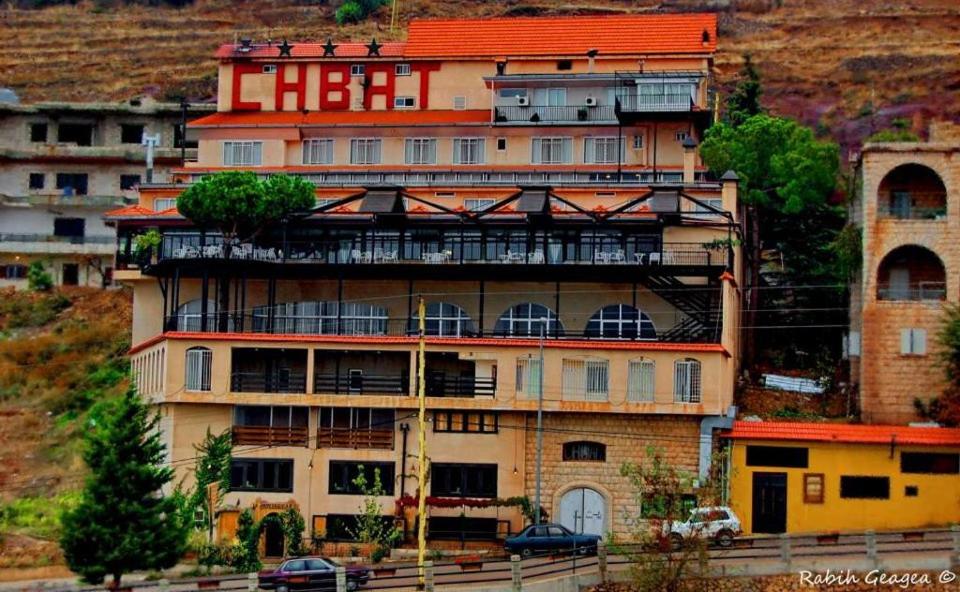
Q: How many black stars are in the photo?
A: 3